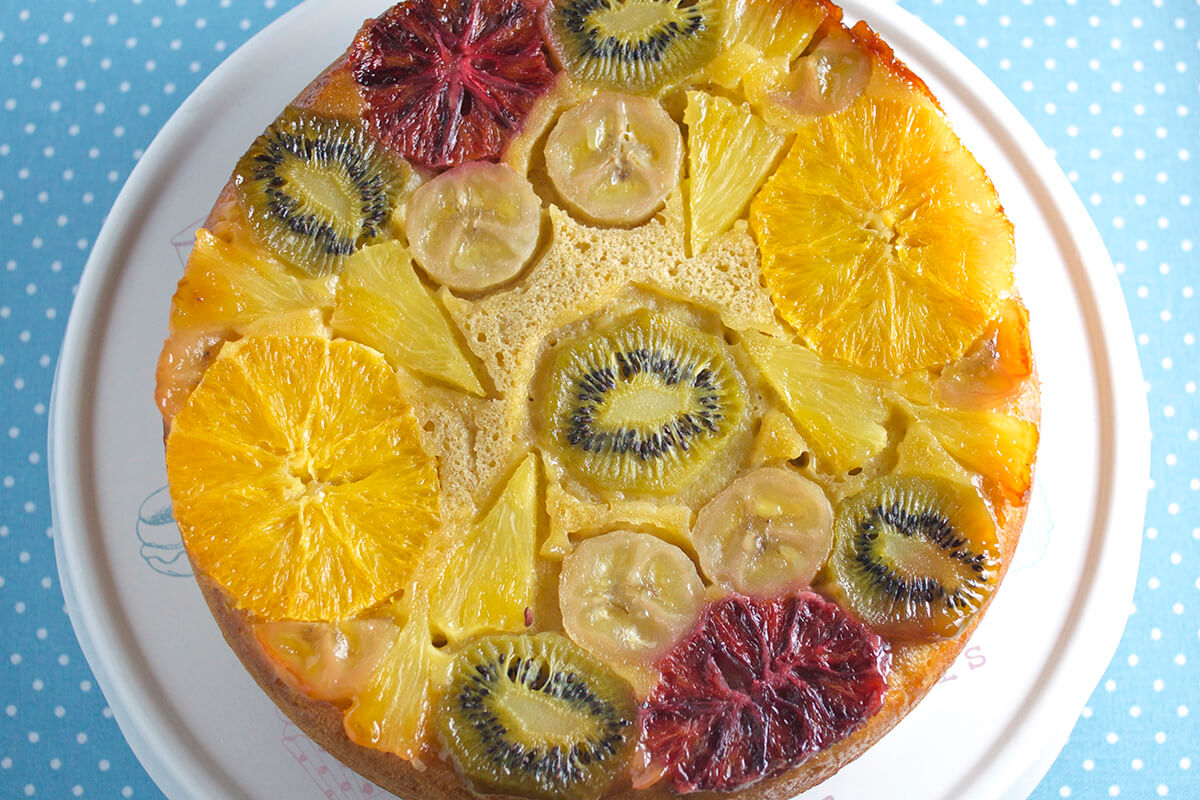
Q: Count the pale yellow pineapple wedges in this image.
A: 8